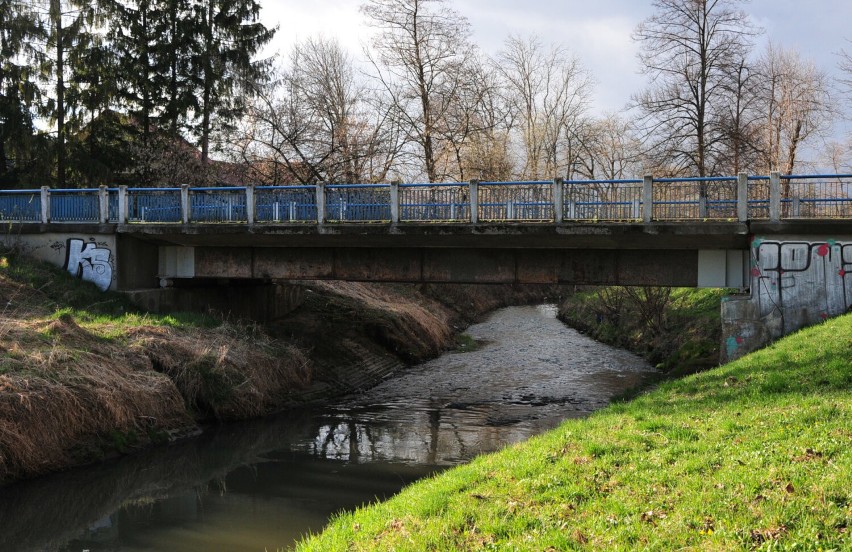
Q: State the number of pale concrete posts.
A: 12